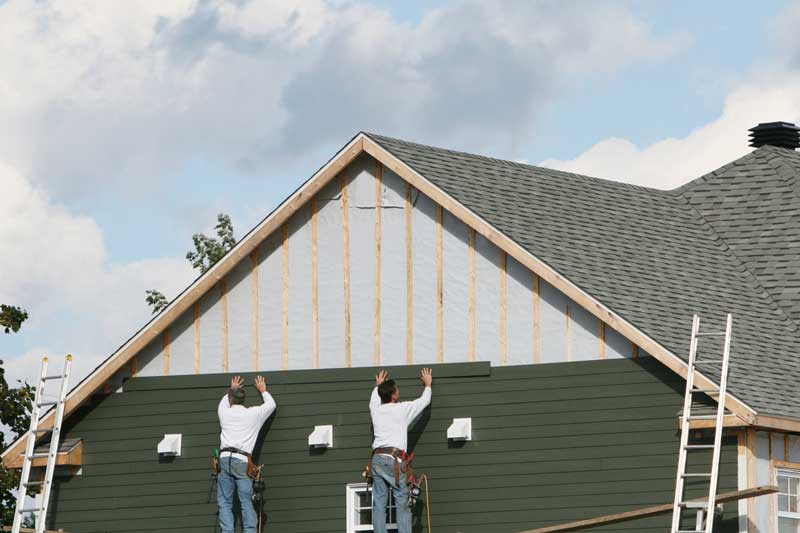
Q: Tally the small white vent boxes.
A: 3